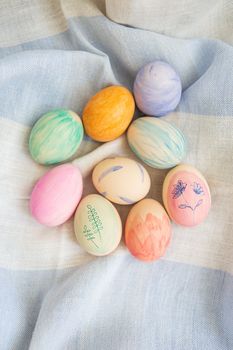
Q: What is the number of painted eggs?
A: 9